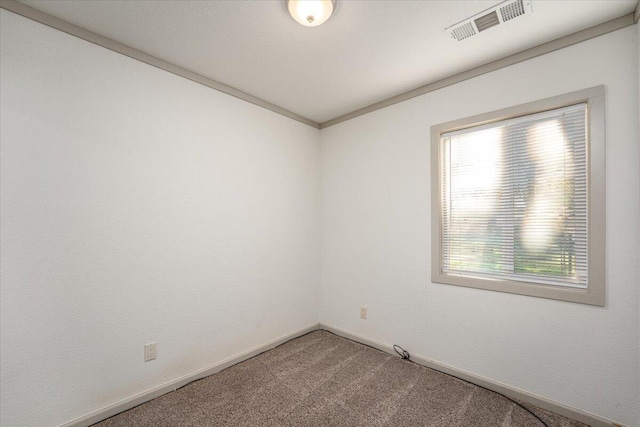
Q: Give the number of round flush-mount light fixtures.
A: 1